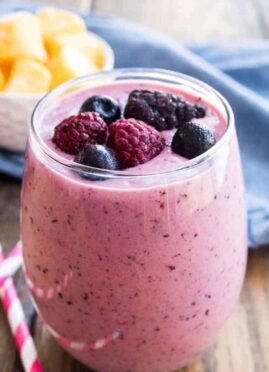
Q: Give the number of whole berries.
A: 6